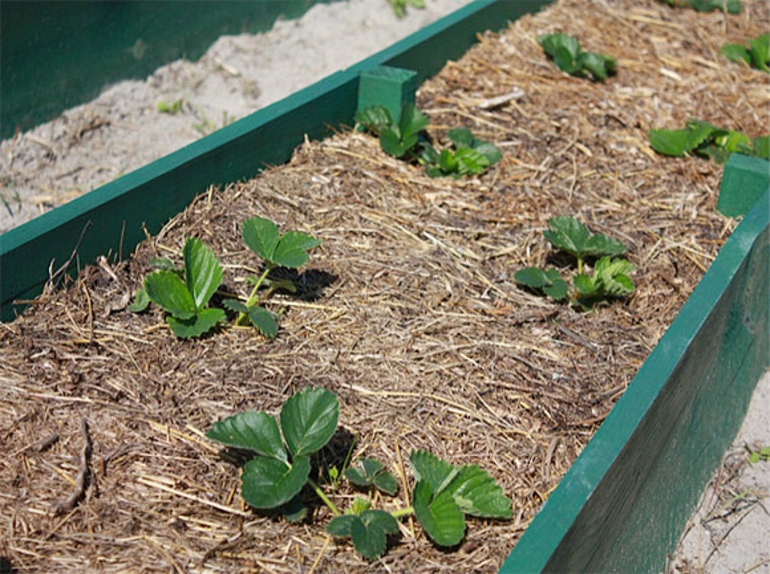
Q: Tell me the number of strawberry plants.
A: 8